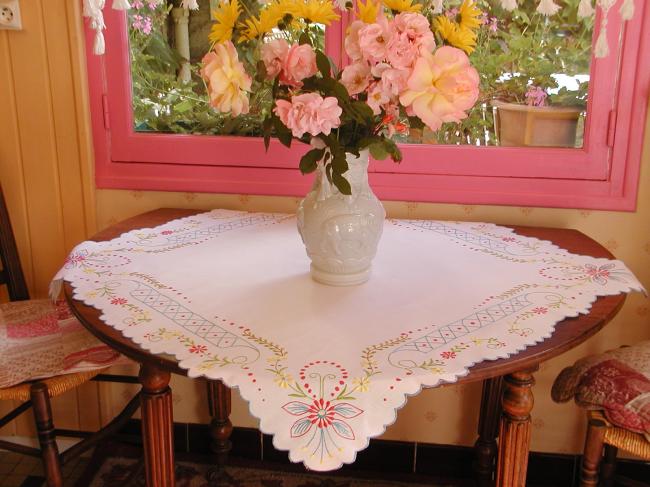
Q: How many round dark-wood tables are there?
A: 1